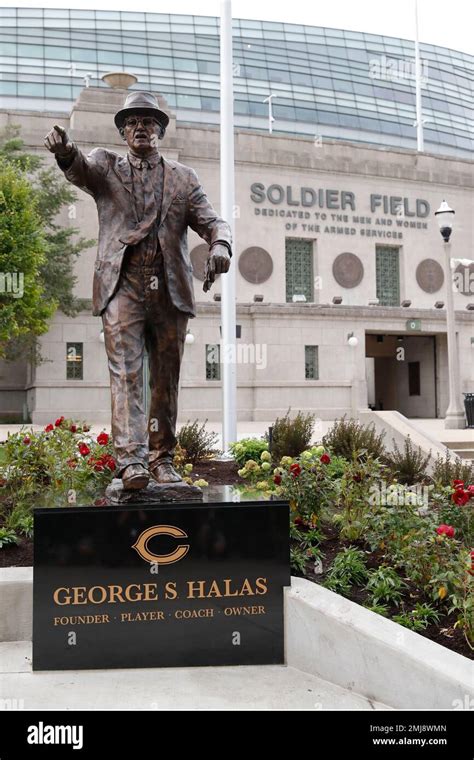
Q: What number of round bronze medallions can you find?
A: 5